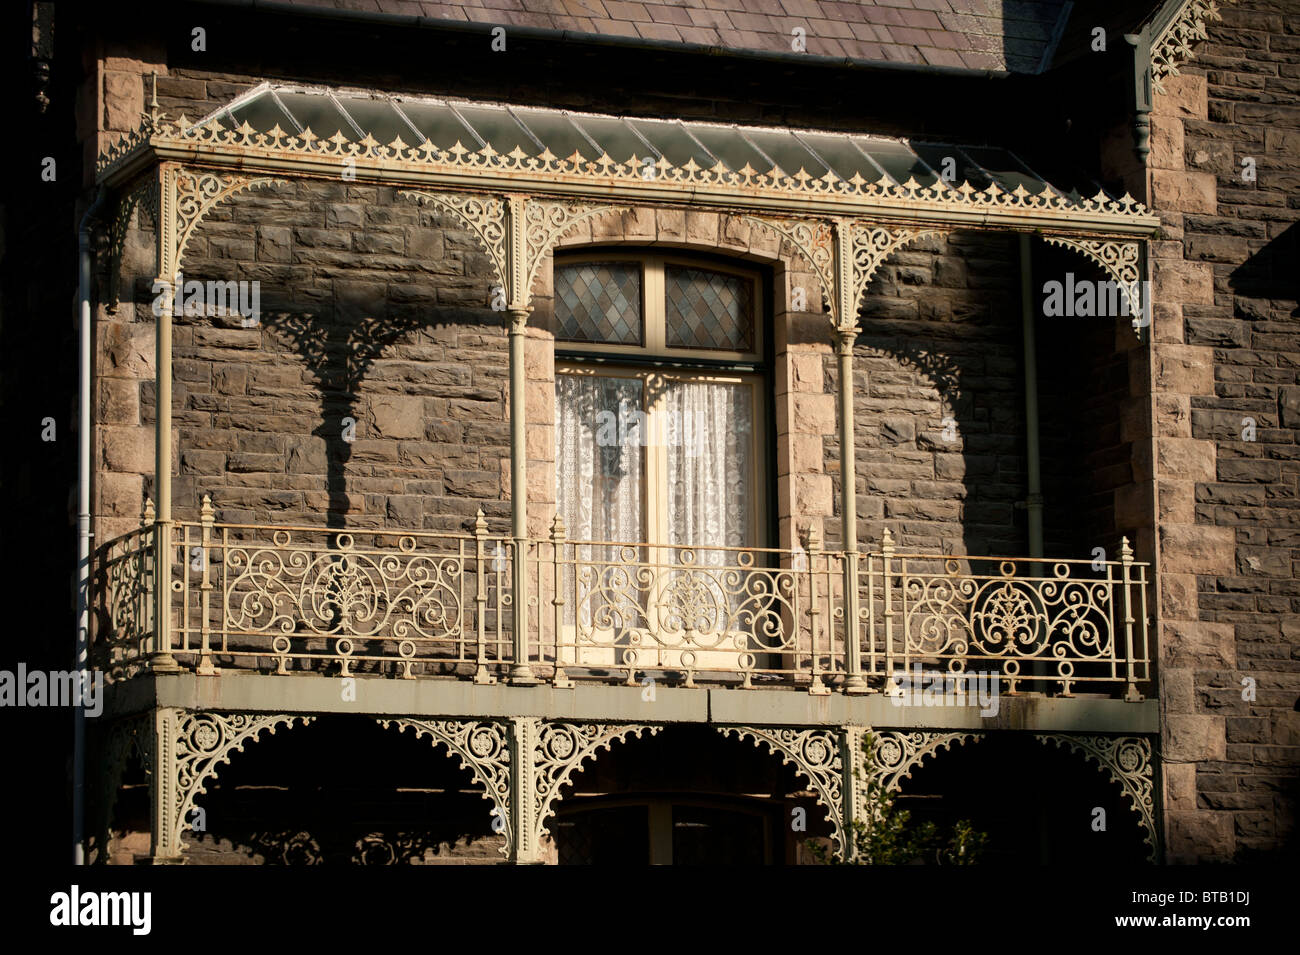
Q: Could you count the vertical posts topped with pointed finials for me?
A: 7